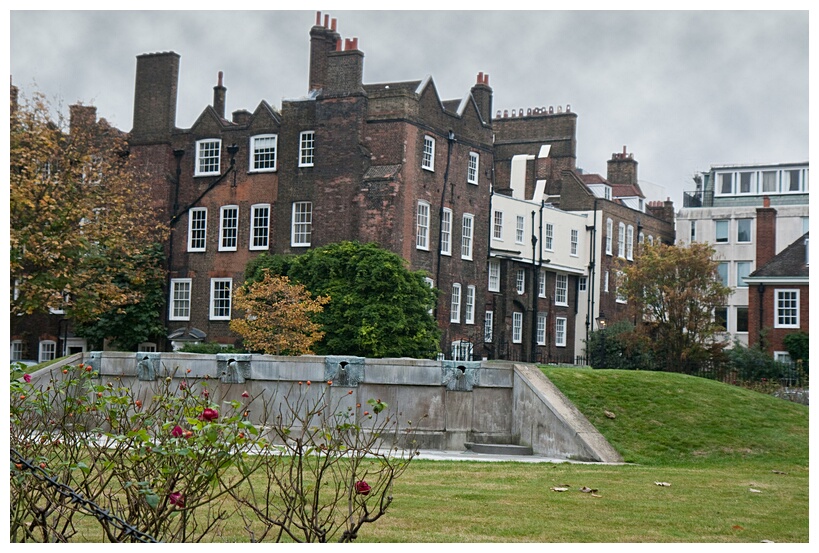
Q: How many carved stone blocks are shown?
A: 5